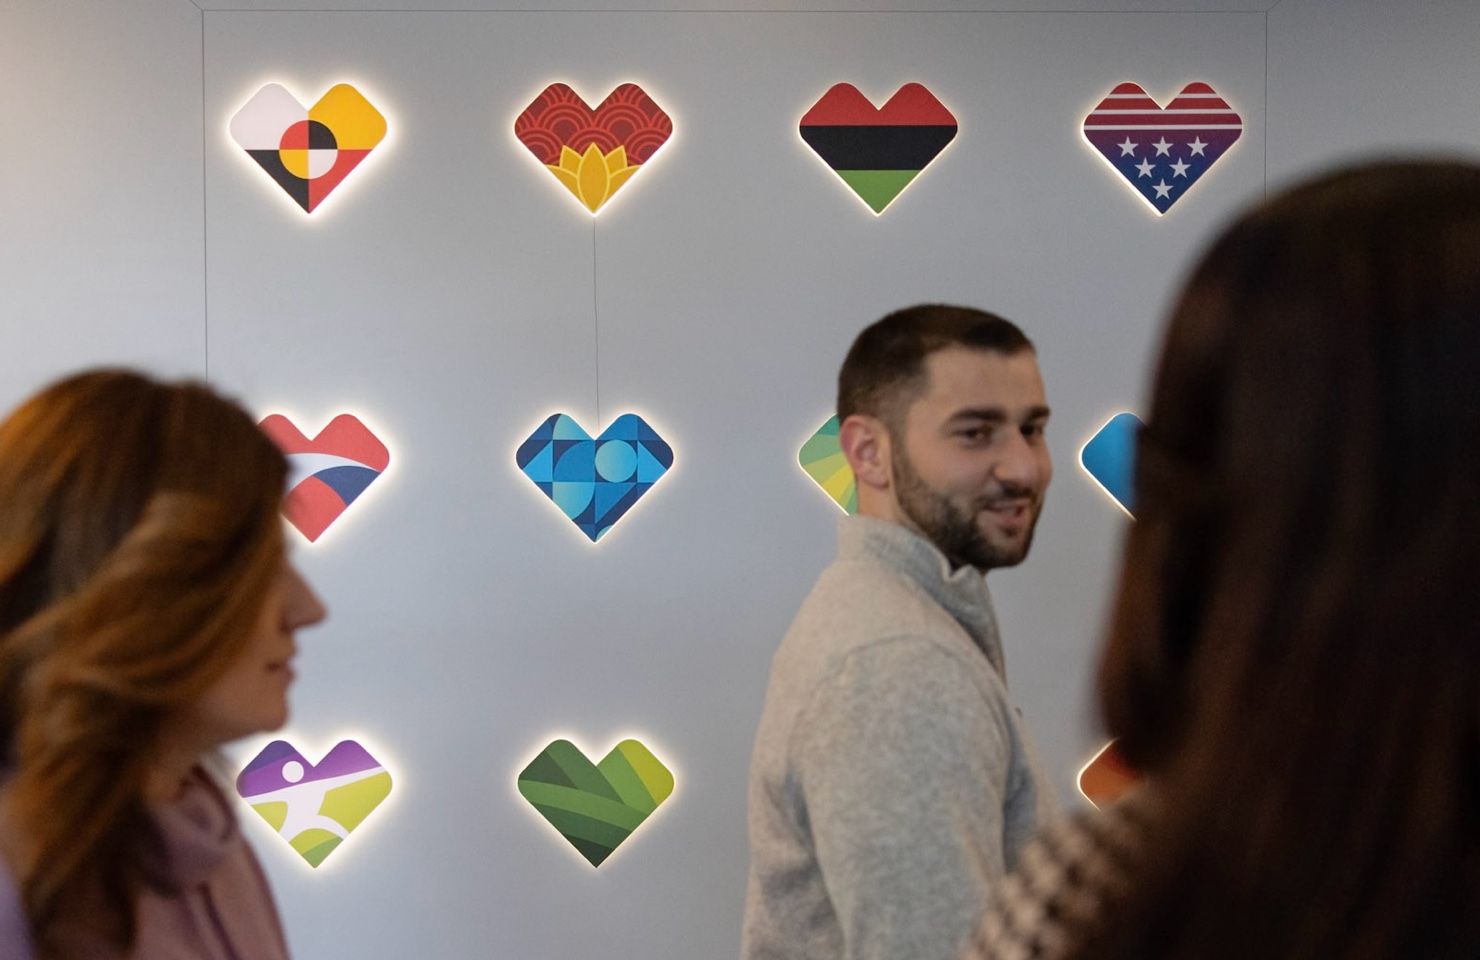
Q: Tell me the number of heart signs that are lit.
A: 11